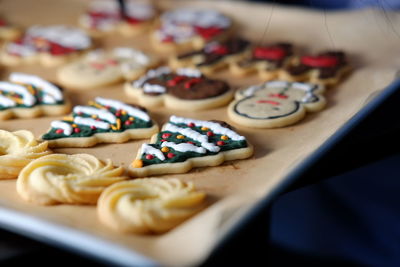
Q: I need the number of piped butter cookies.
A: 3